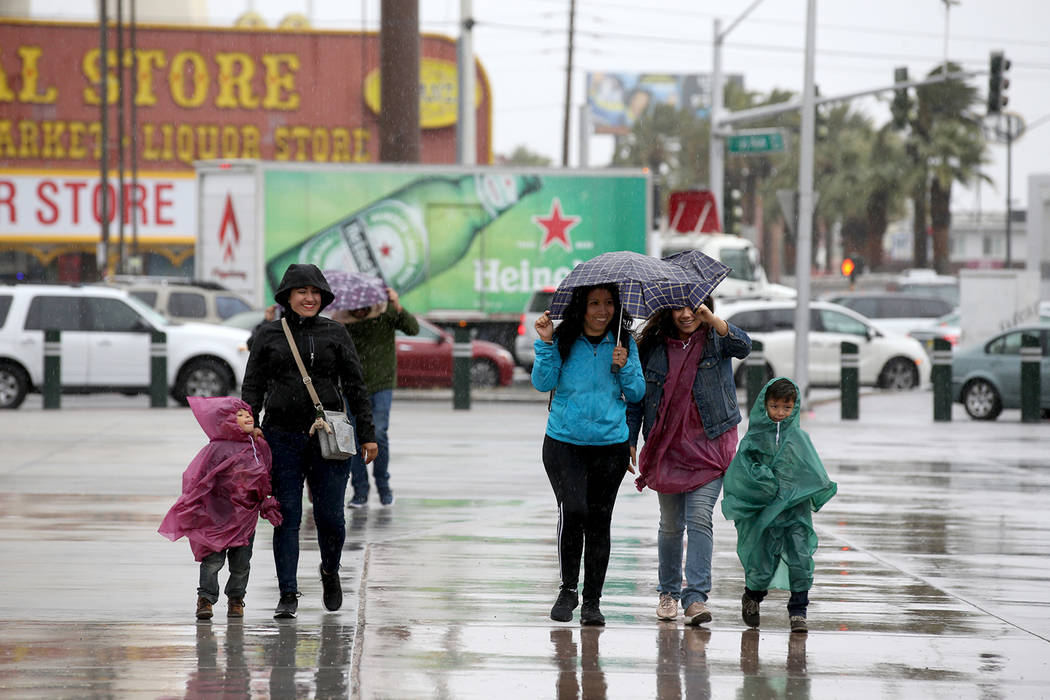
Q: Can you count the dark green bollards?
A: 7